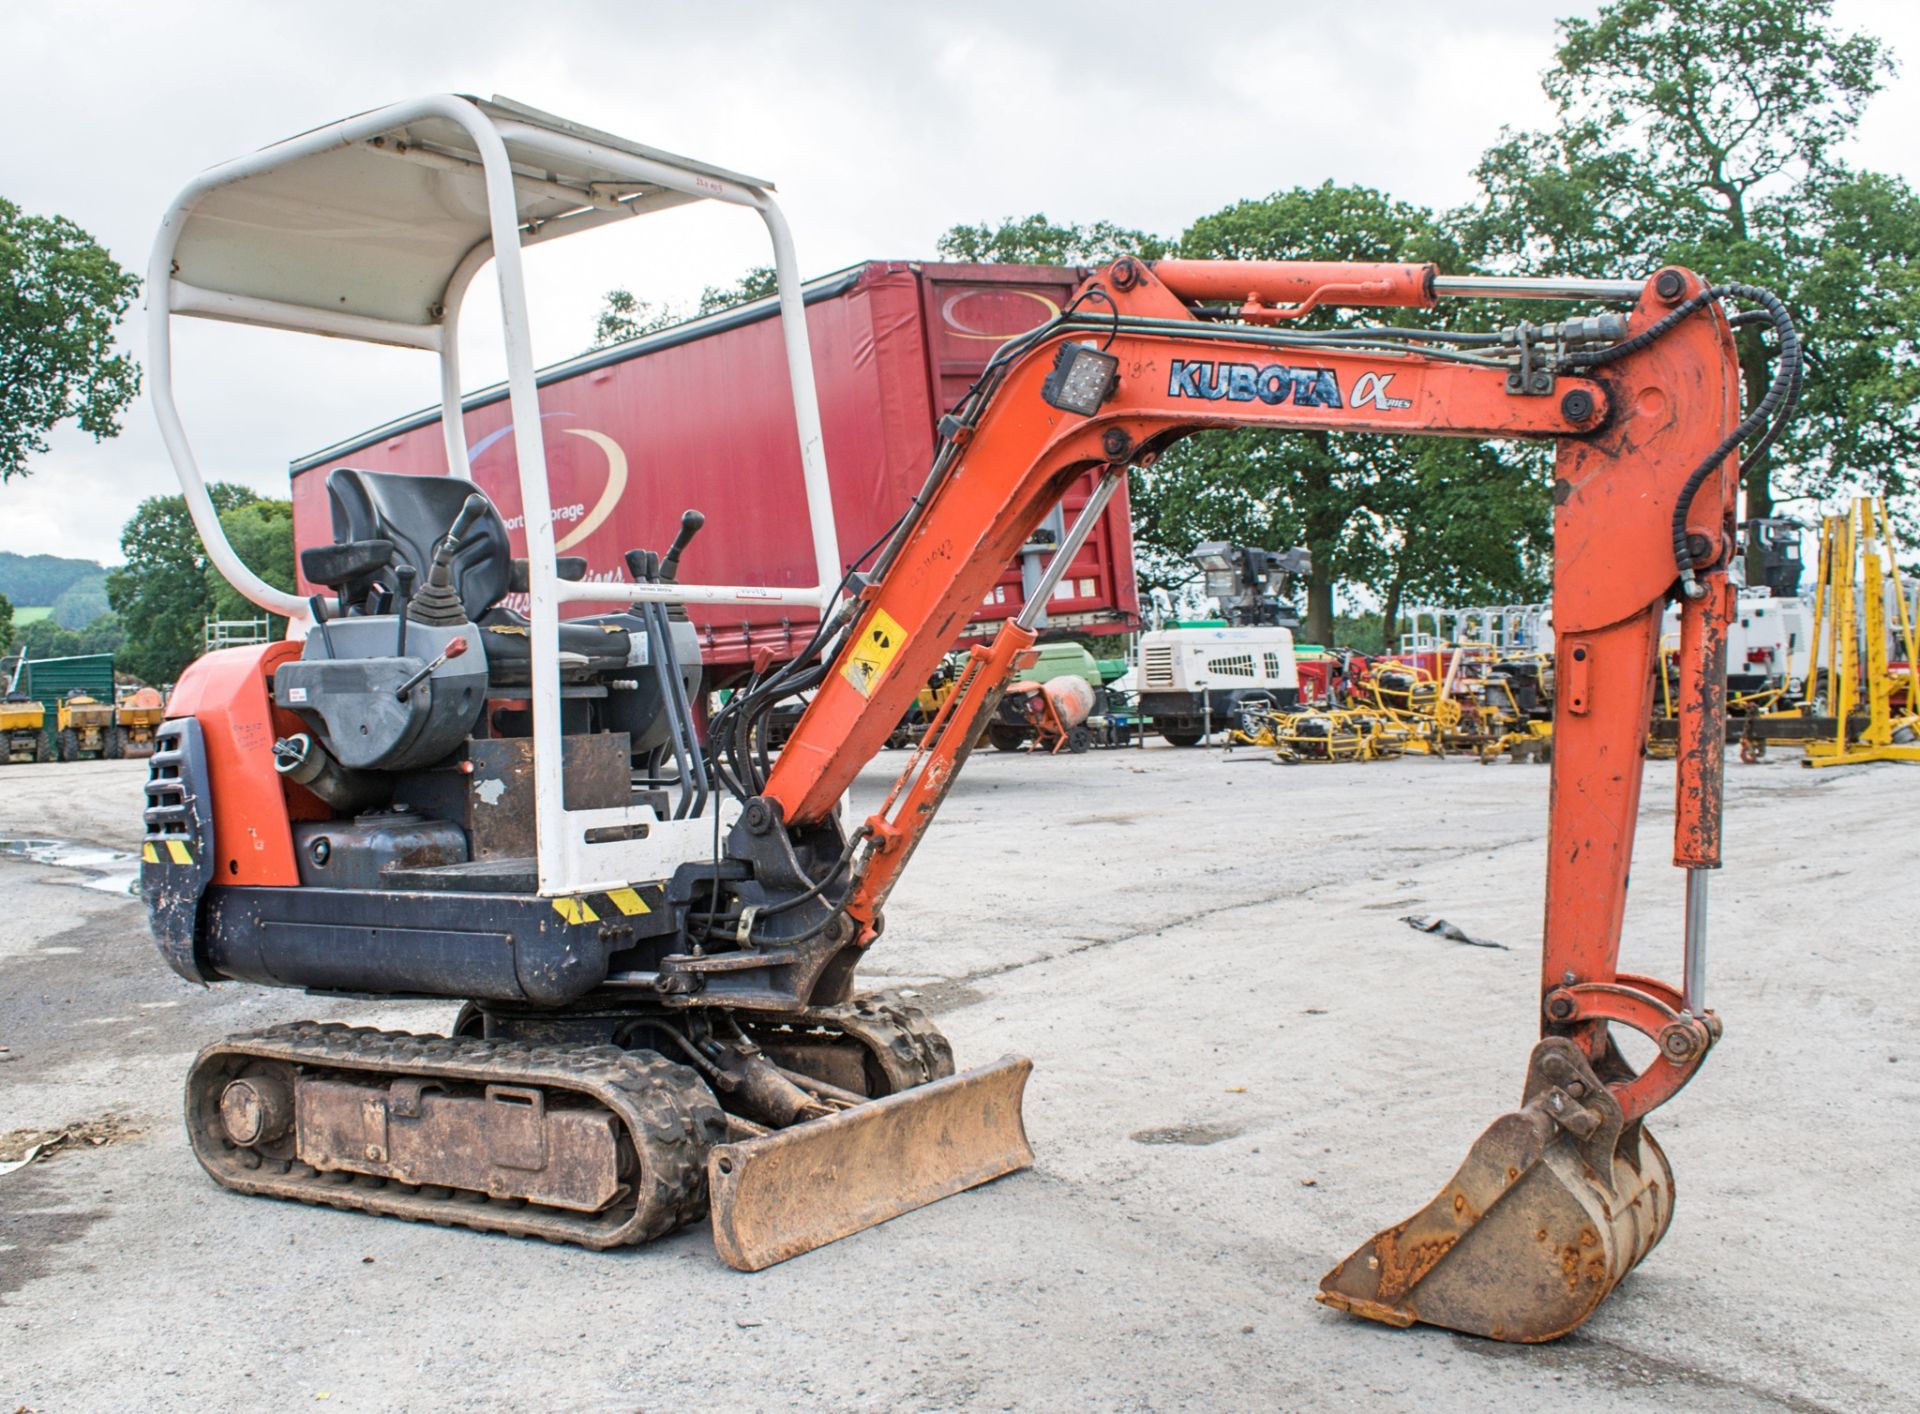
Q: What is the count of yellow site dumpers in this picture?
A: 3